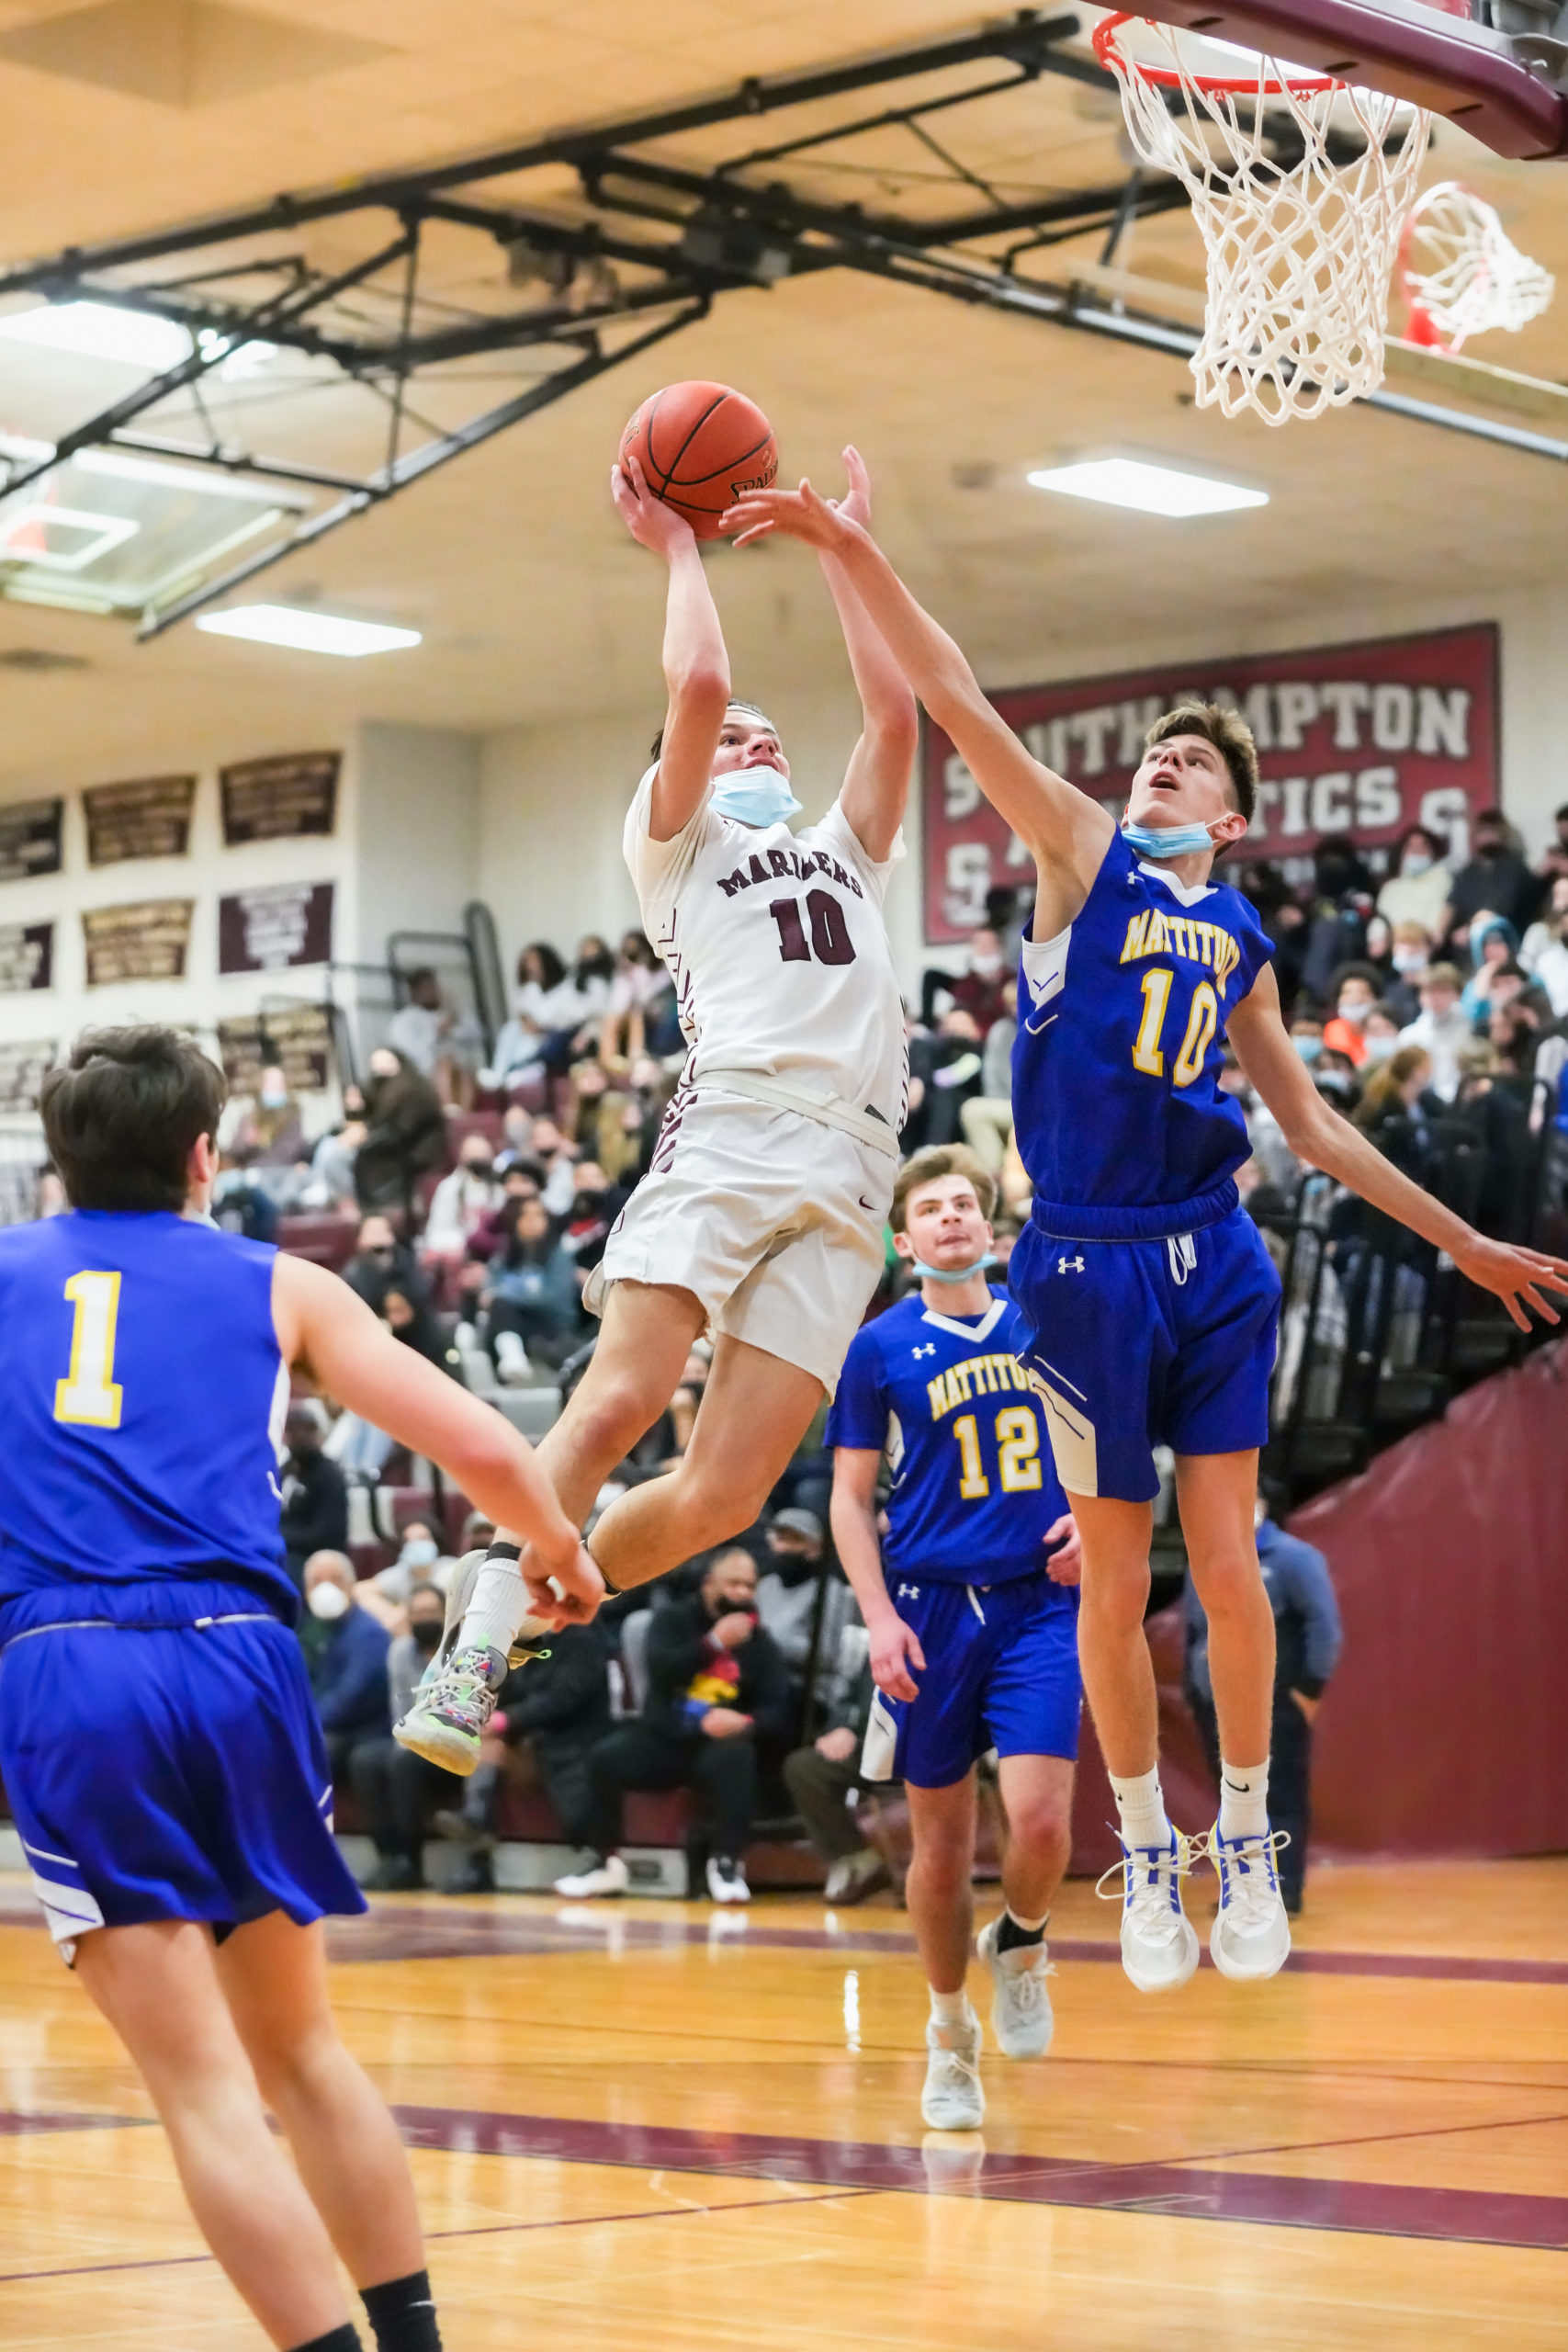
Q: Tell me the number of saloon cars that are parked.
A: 0